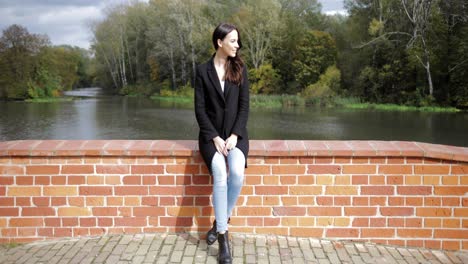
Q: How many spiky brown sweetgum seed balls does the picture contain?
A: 0